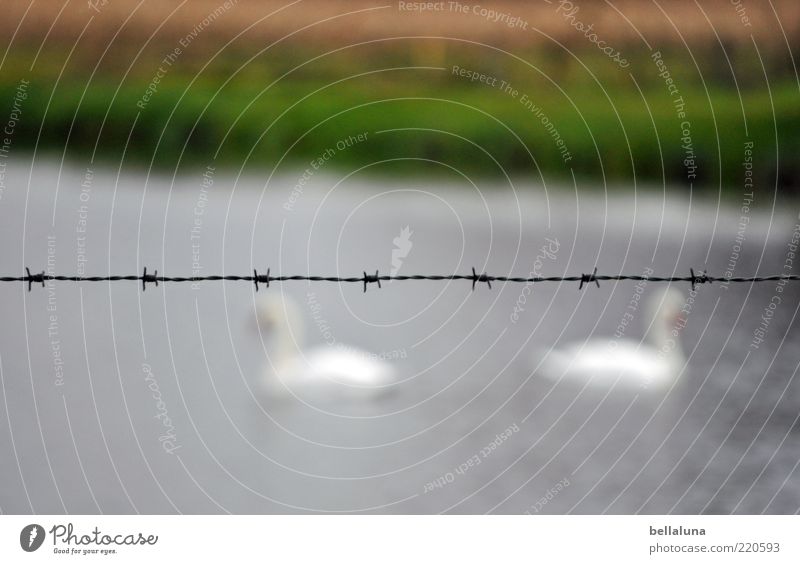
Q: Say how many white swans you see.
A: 2